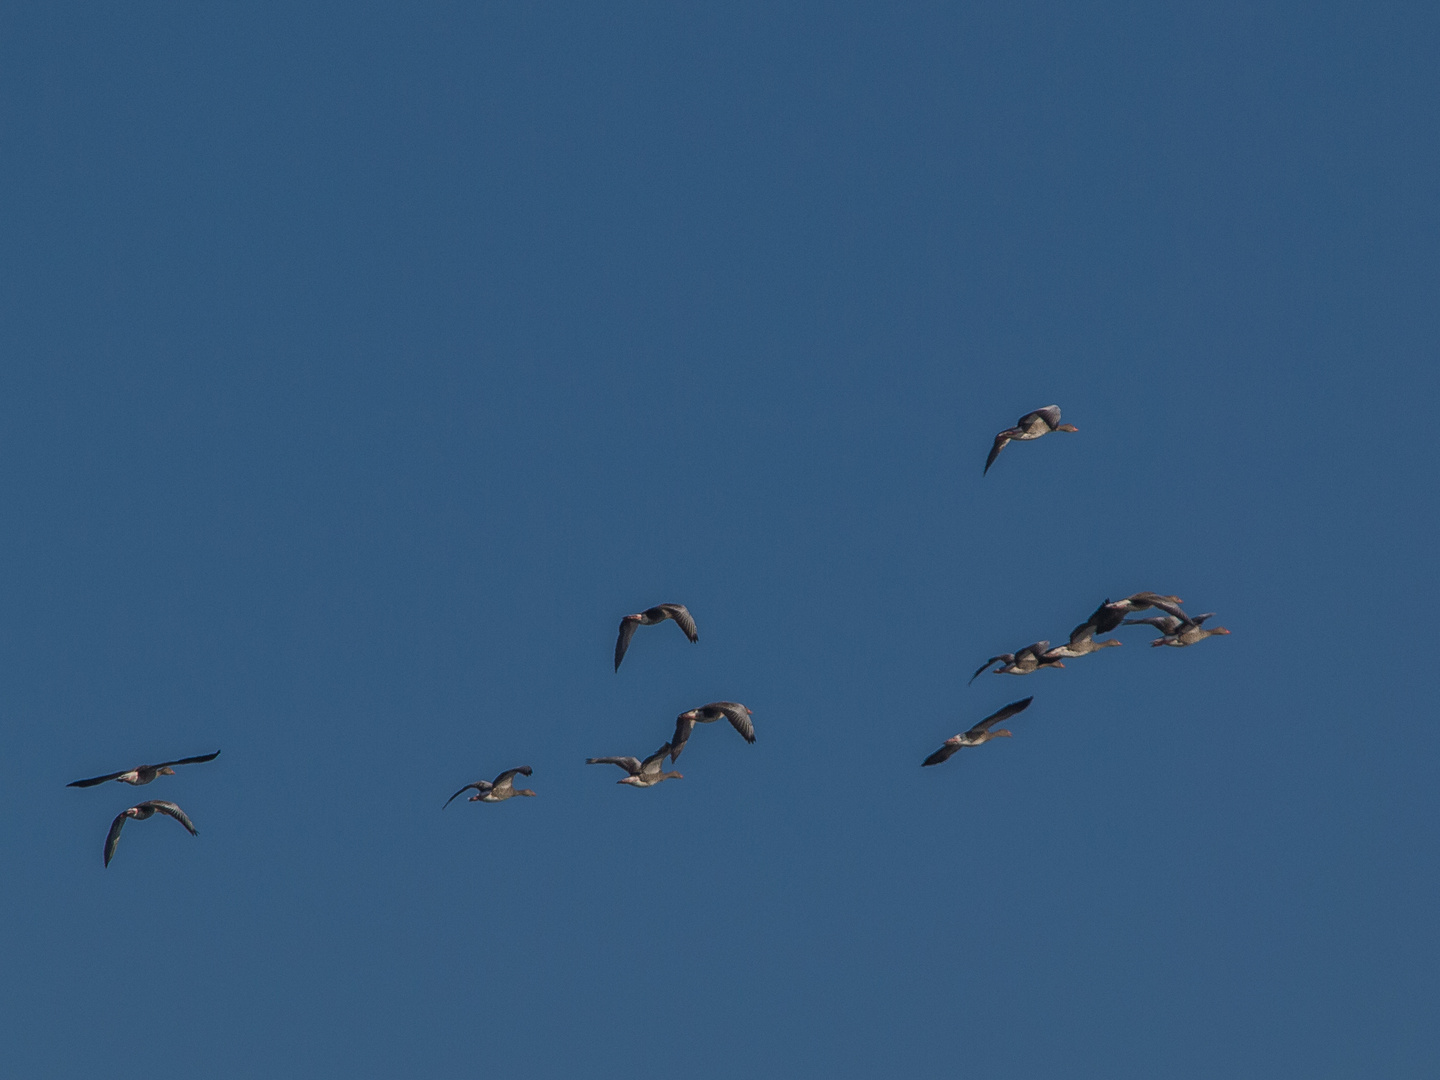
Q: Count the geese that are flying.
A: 12